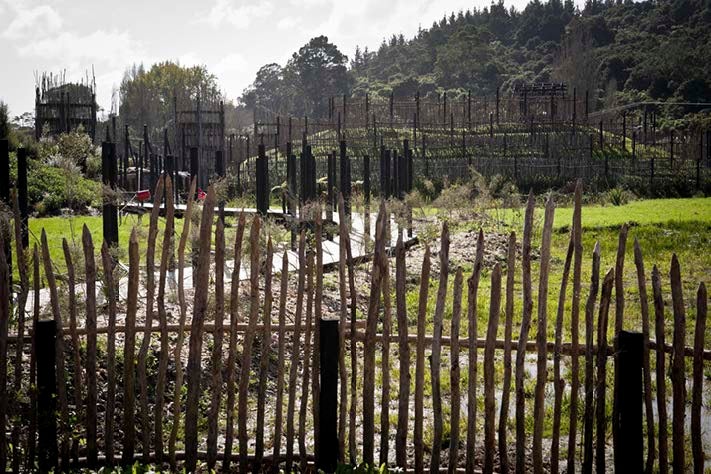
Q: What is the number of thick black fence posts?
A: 3